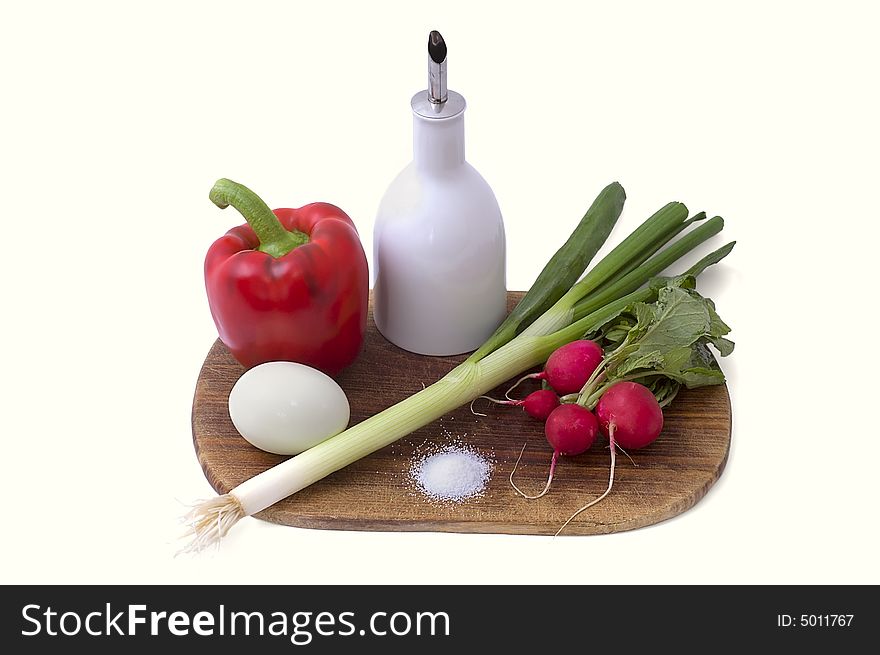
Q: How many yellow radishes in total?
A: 0